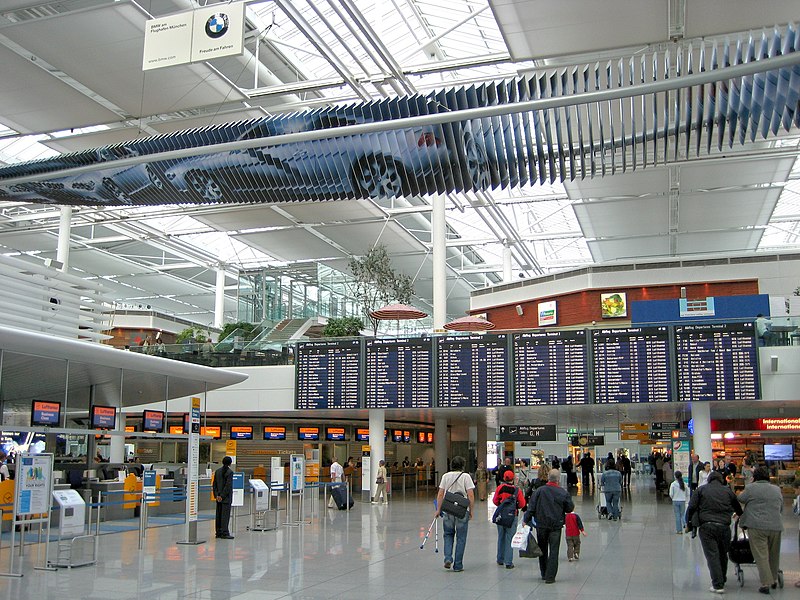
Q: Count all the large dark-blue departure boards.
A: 6